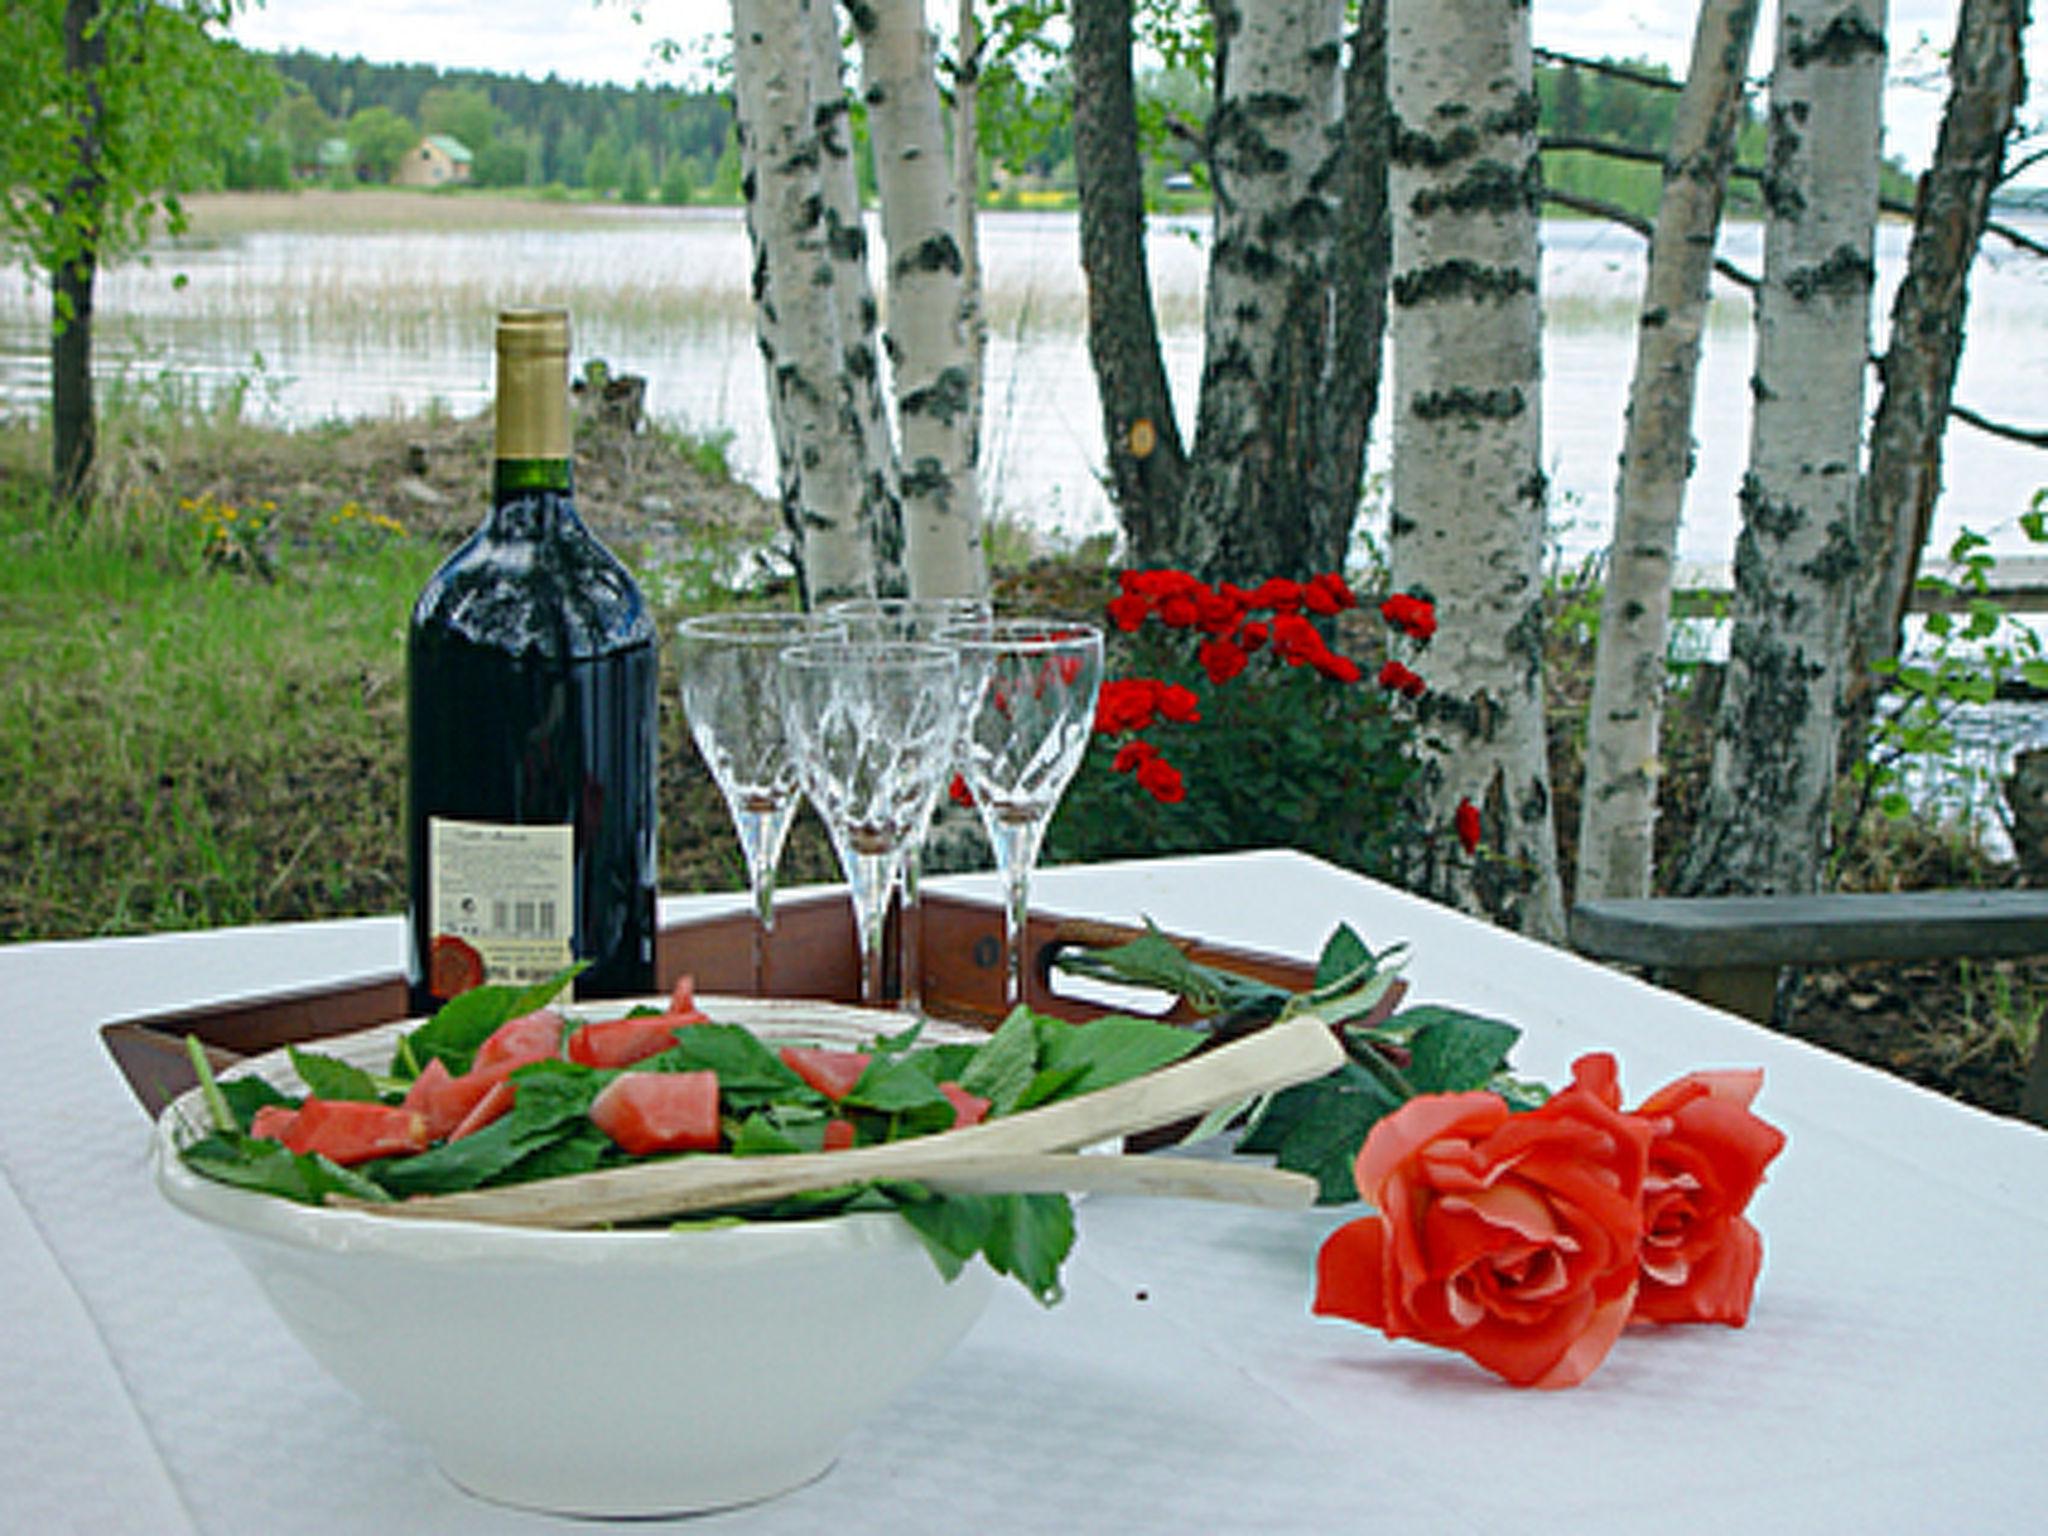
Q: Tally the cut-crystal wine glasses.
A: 4